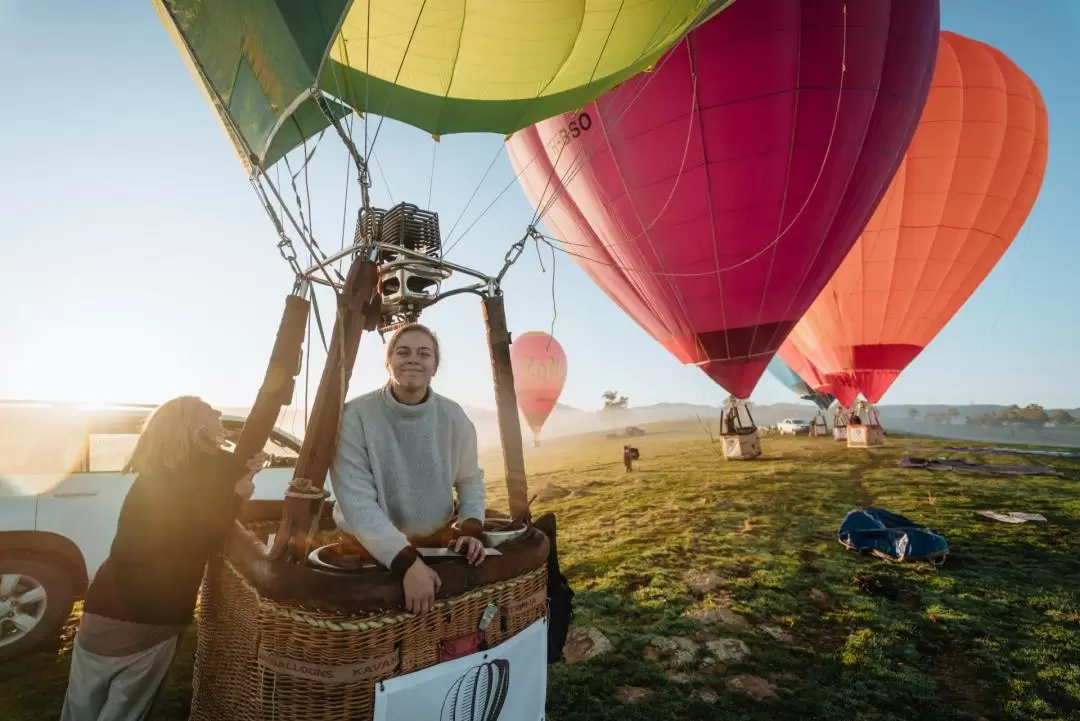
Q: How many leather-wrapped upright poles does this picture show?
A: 3